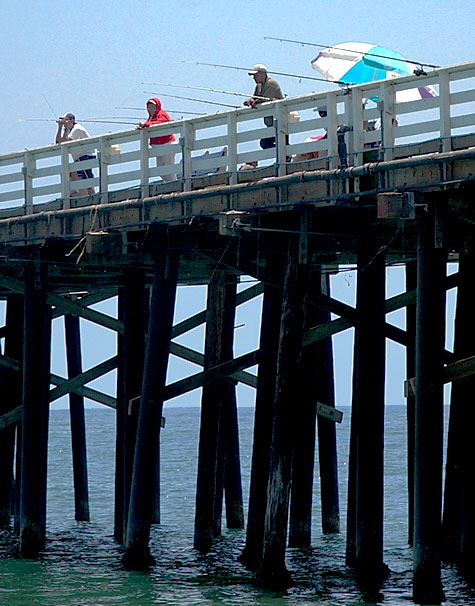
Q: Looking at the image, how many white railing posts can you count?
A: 11